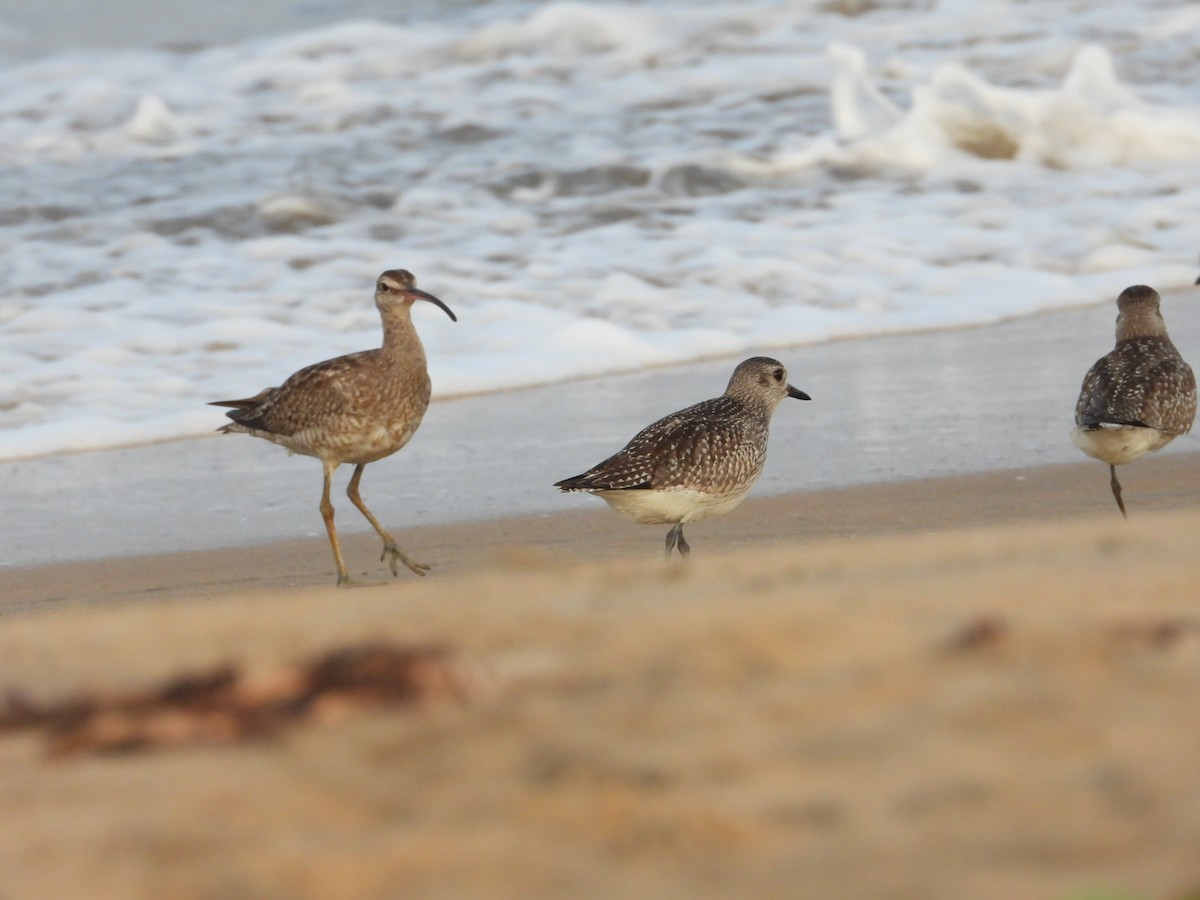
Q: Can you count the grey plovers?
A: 2